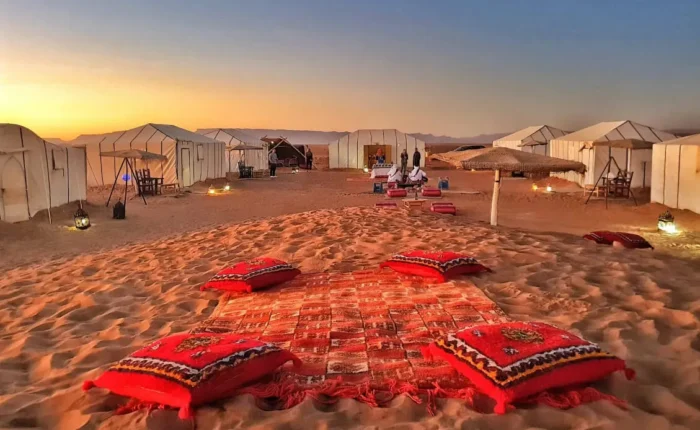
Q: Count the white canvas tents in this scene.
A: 7